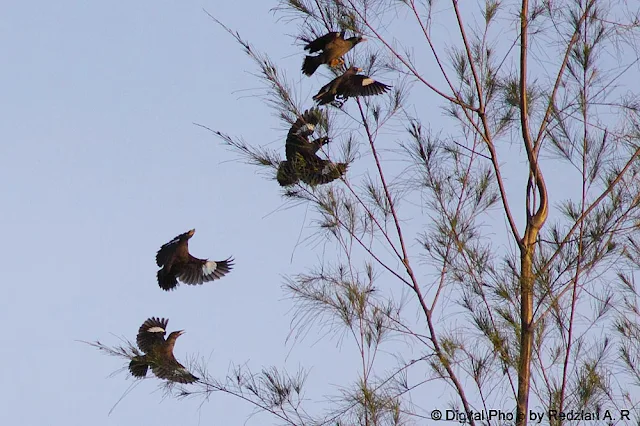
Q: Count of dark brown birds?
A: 5